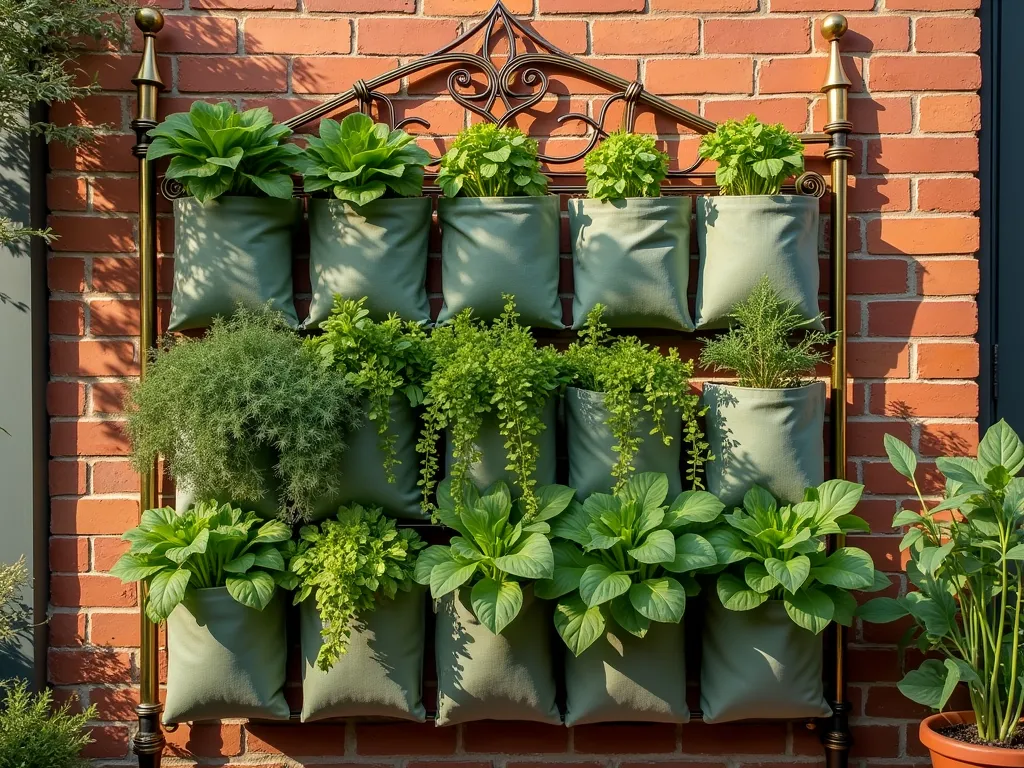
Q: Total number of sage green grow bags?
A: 15